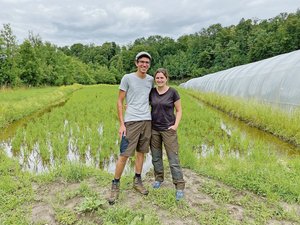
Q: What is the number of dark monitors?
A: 0